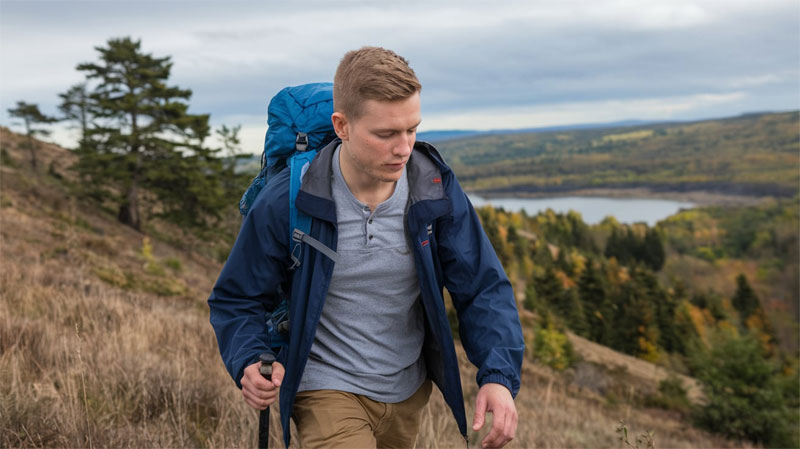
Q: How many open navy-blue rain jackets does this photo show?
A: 1